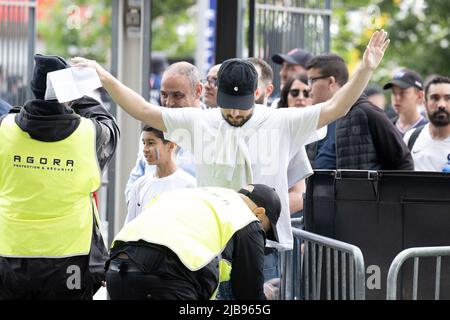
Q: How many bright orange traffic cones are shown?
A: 0